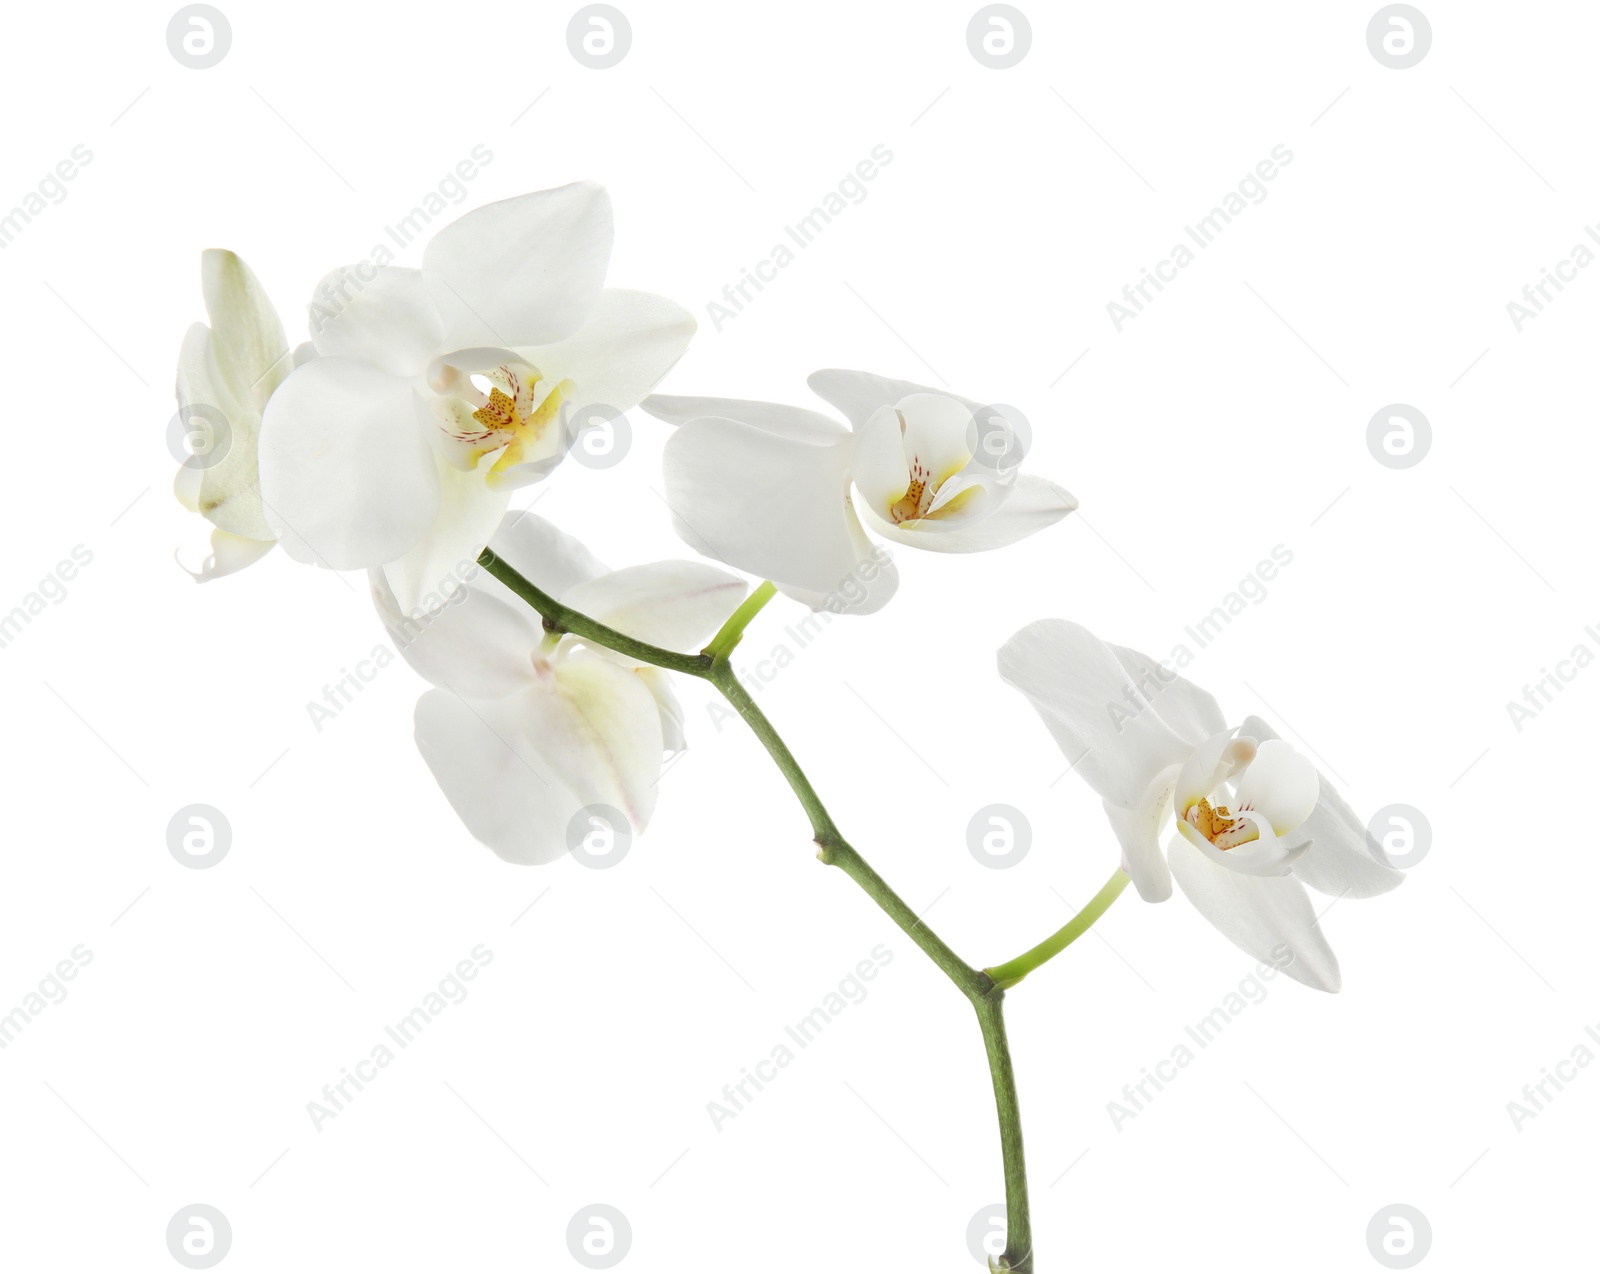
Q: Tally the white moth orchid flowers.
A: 5